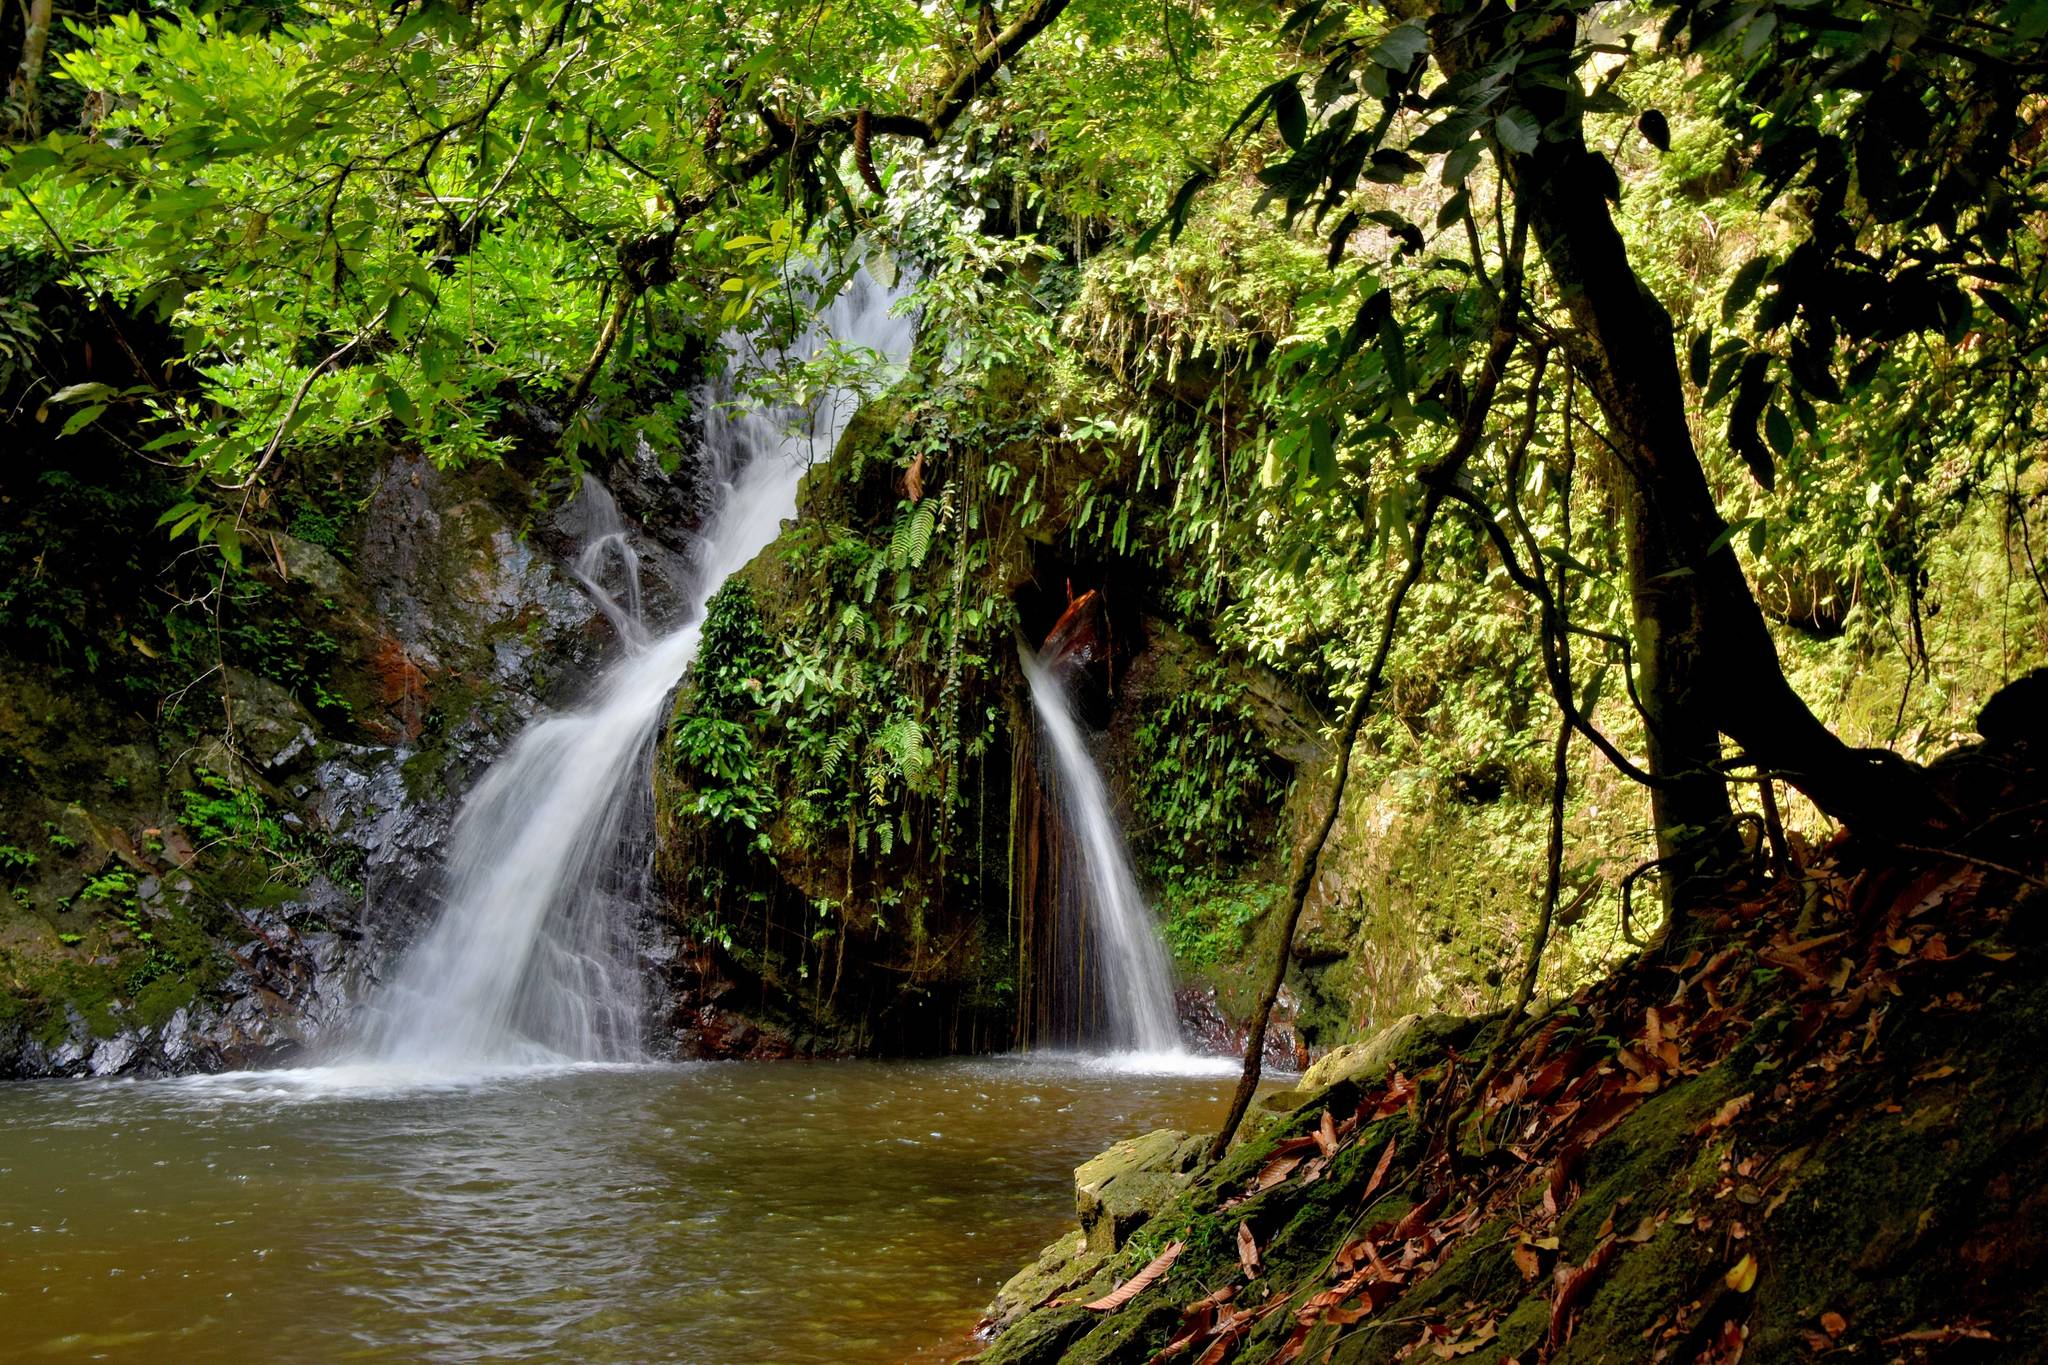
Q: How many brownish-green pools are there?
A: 1